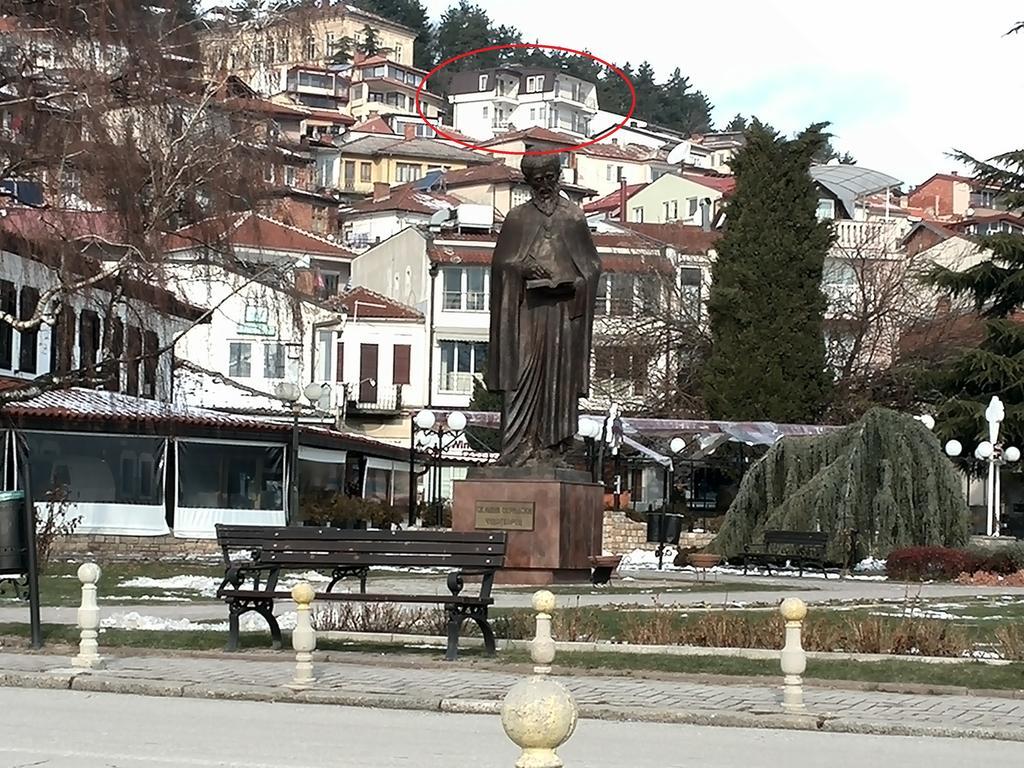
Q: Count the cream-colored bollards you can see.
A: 5